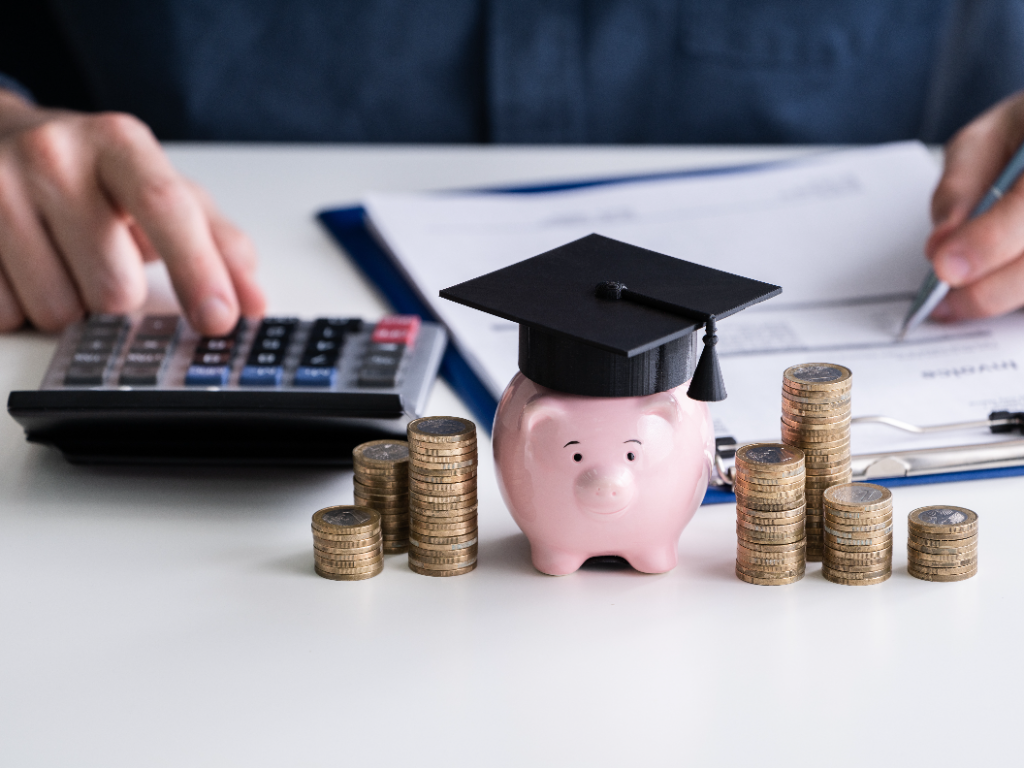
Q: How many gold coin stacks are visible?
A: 7